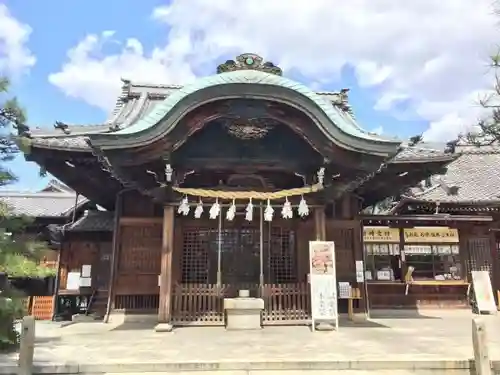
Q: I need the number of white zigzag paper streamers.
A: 8